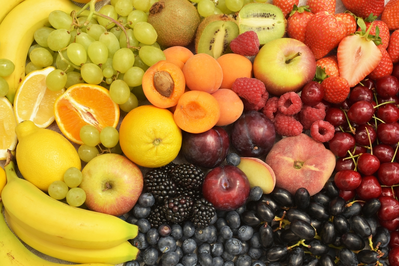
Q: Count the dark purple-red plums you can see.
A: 3